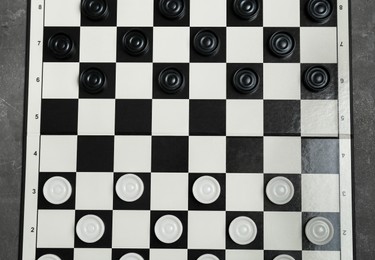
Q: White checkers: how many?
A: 12